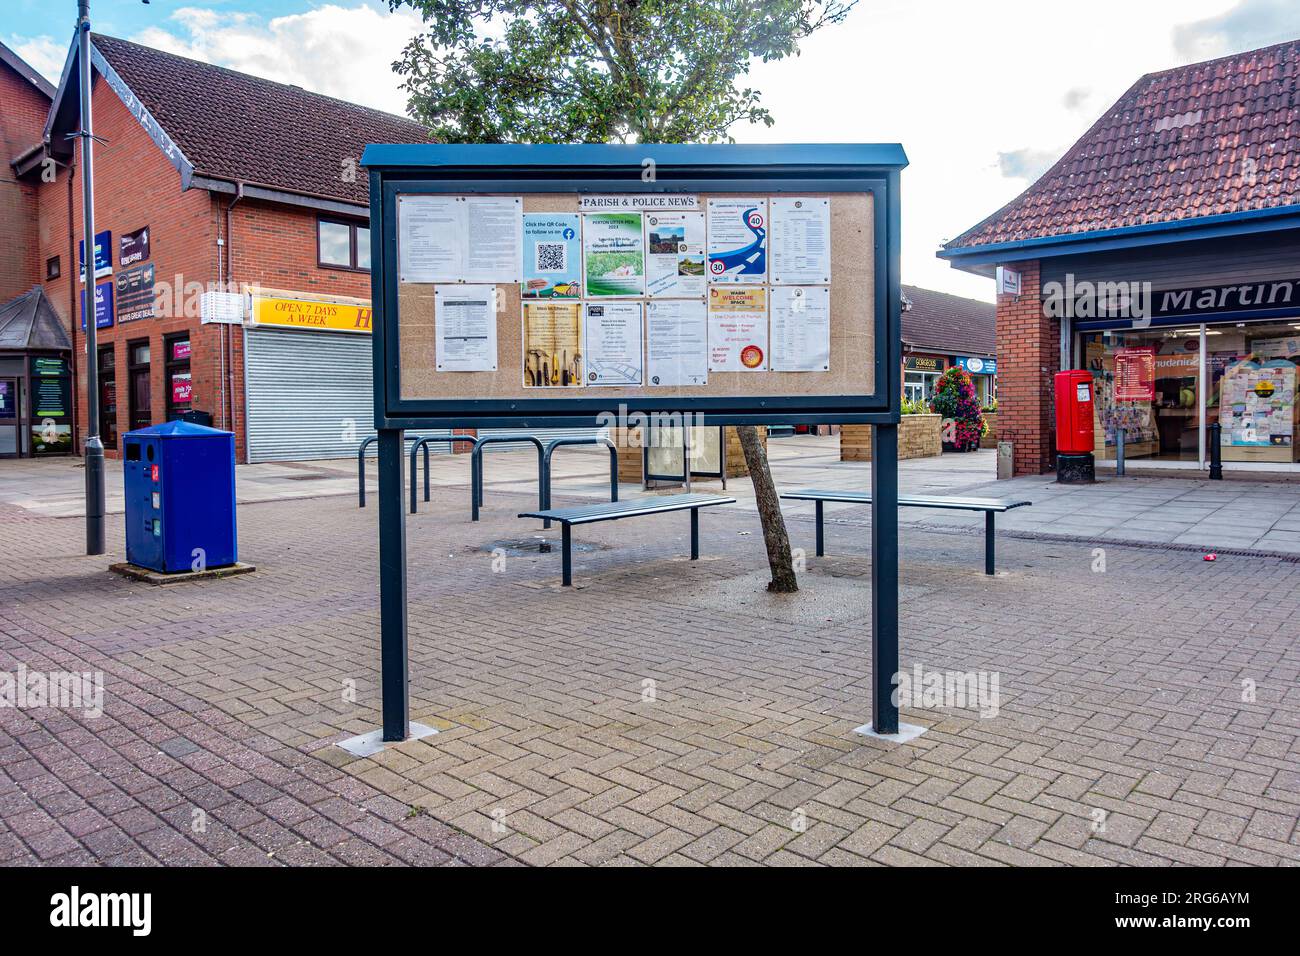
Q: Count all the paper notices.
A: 13